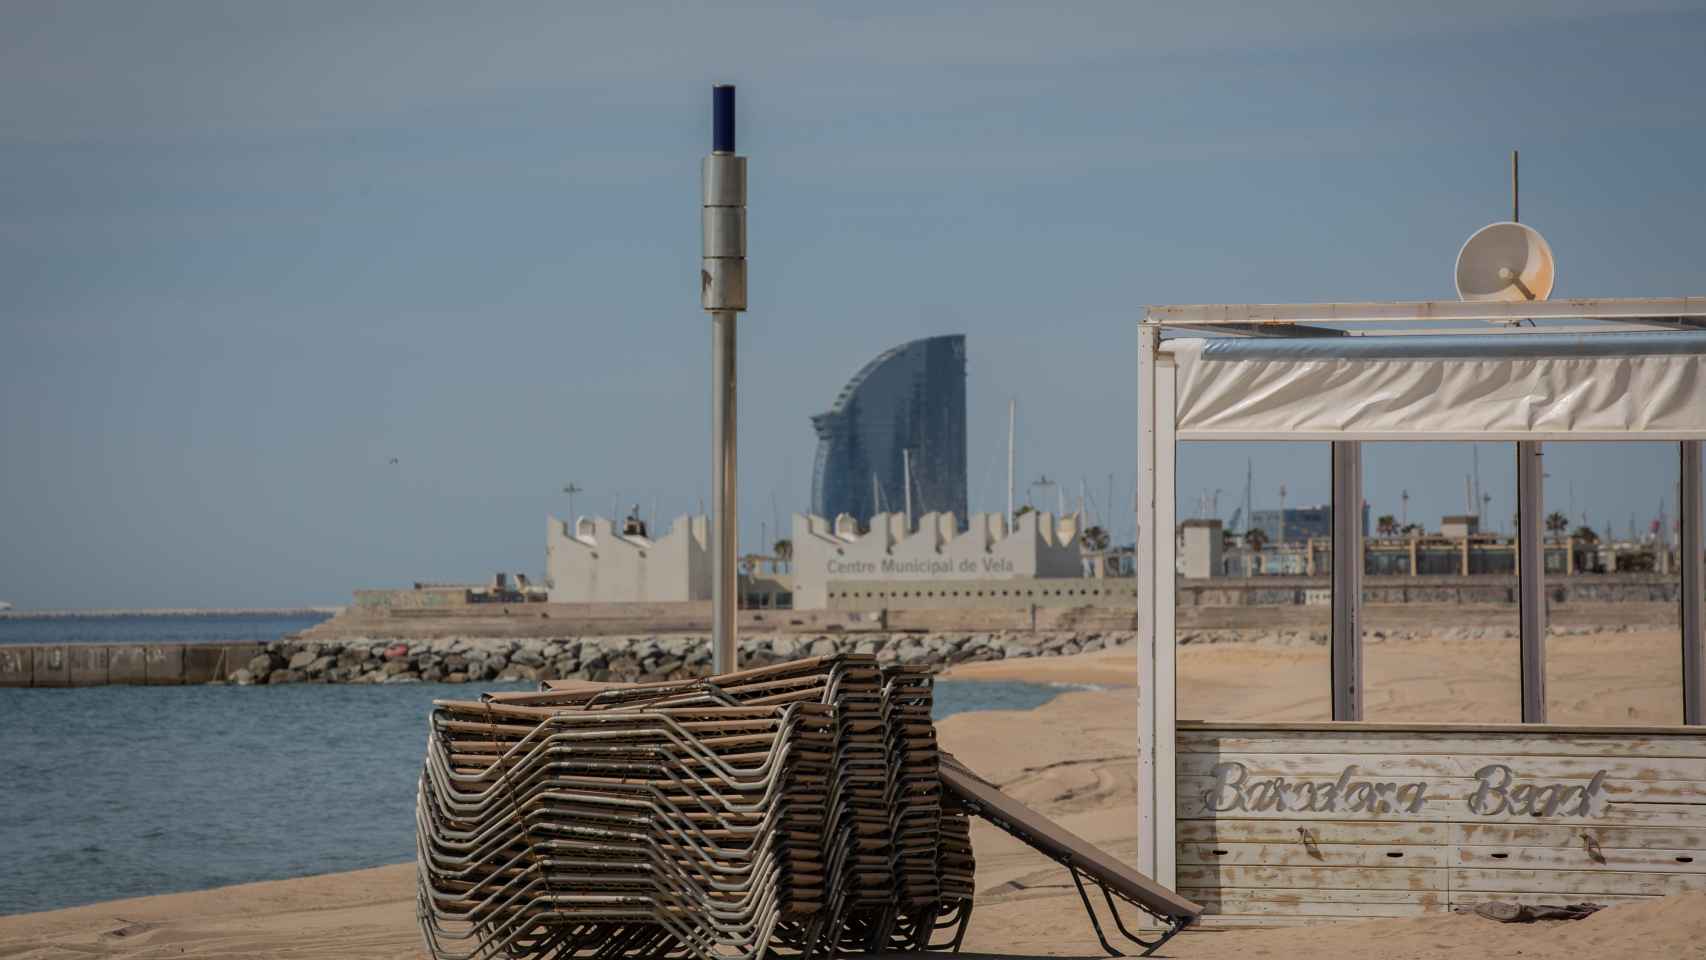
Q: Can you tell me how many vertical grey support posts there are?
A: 3